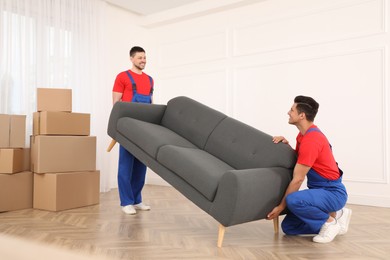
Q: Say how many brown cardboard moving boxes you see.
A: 7